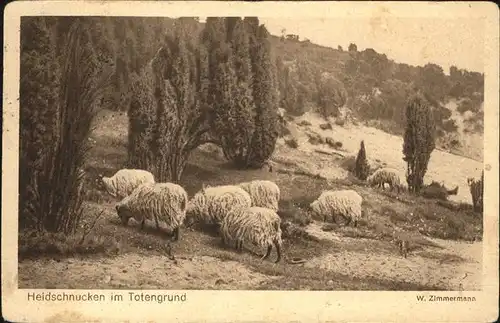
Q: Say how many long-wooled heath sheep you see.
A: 7